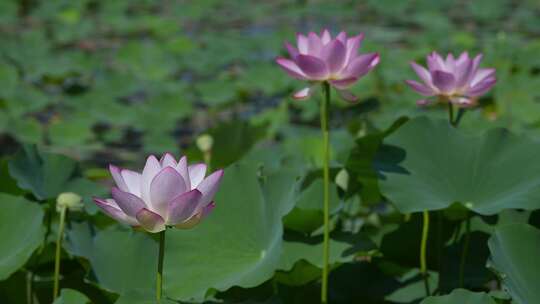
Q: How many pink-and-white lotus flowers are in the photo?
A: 3